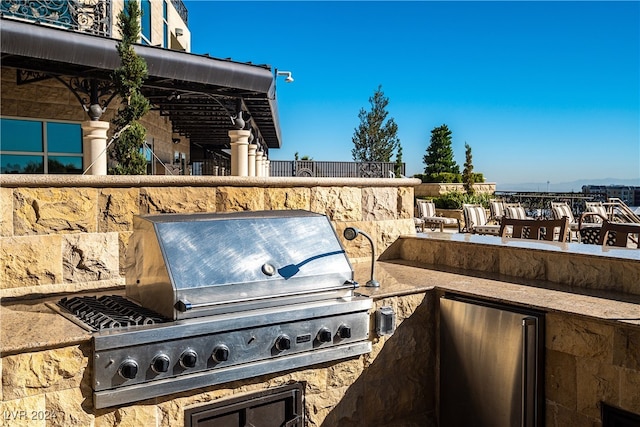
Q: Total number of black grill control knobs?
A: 7